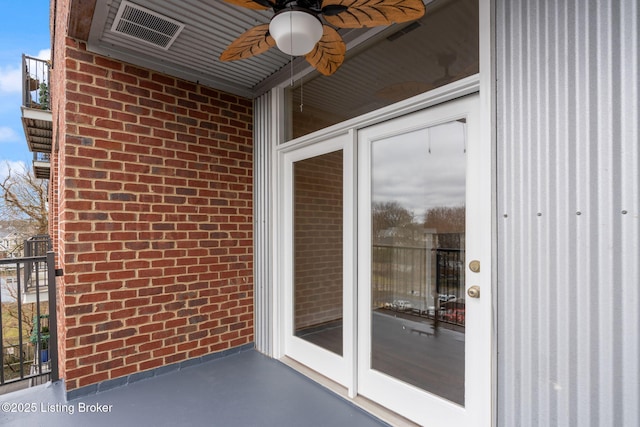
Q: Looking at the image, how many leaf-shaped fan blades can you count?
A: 4